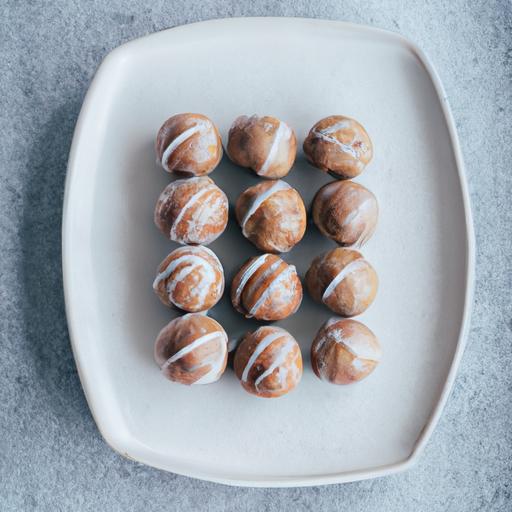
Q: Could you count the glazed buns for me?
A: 12